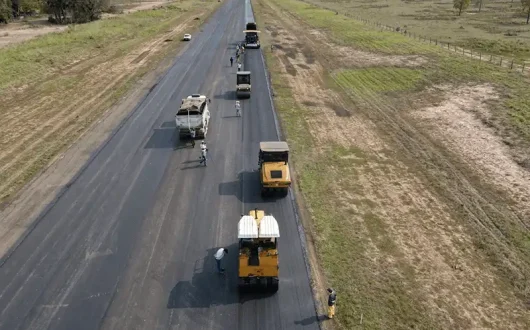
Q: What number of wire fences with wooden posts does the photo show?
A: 1